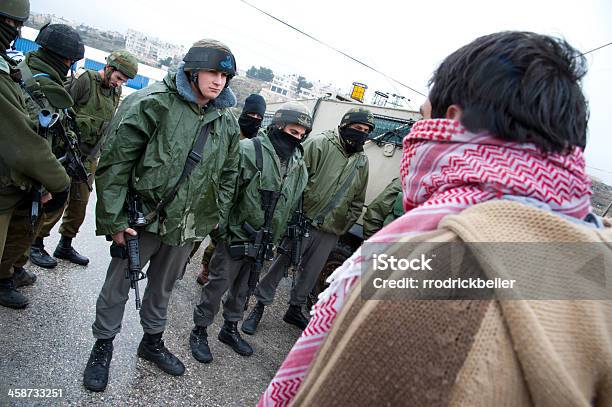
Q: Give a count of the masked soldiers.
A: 5